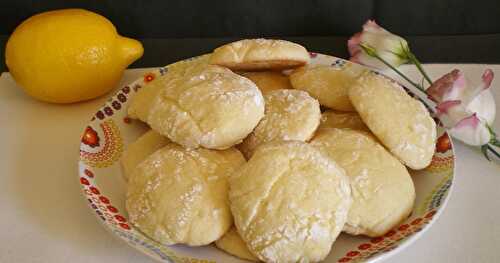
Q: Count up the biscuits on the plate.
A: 13